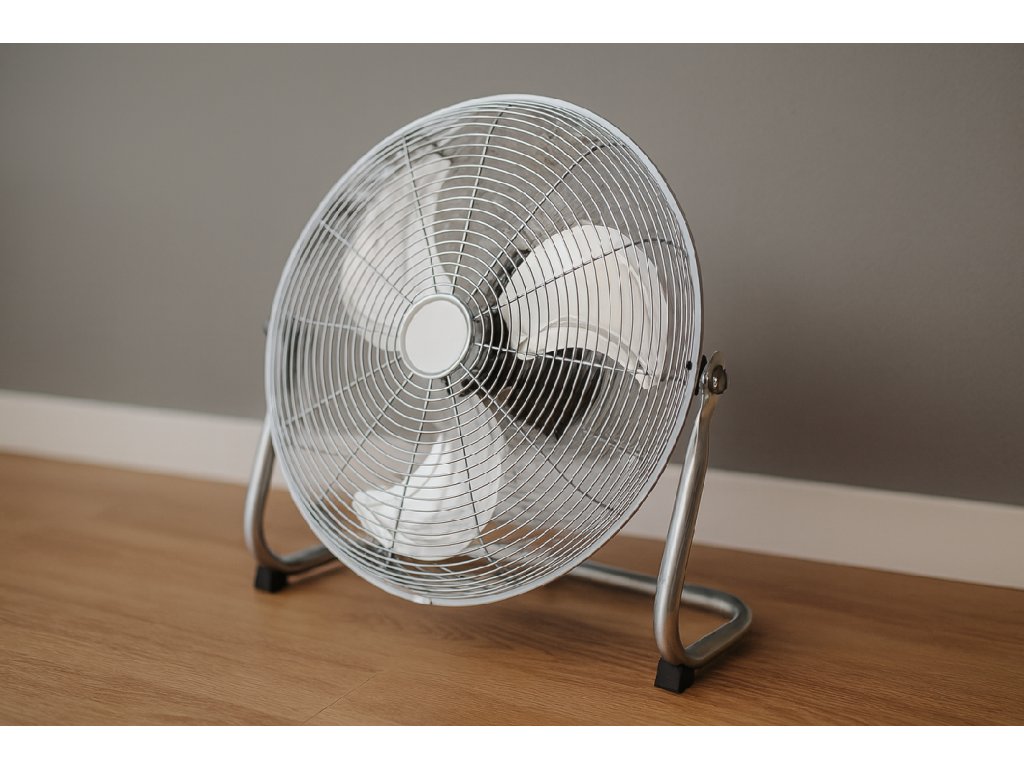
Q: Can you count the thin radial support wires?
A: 12